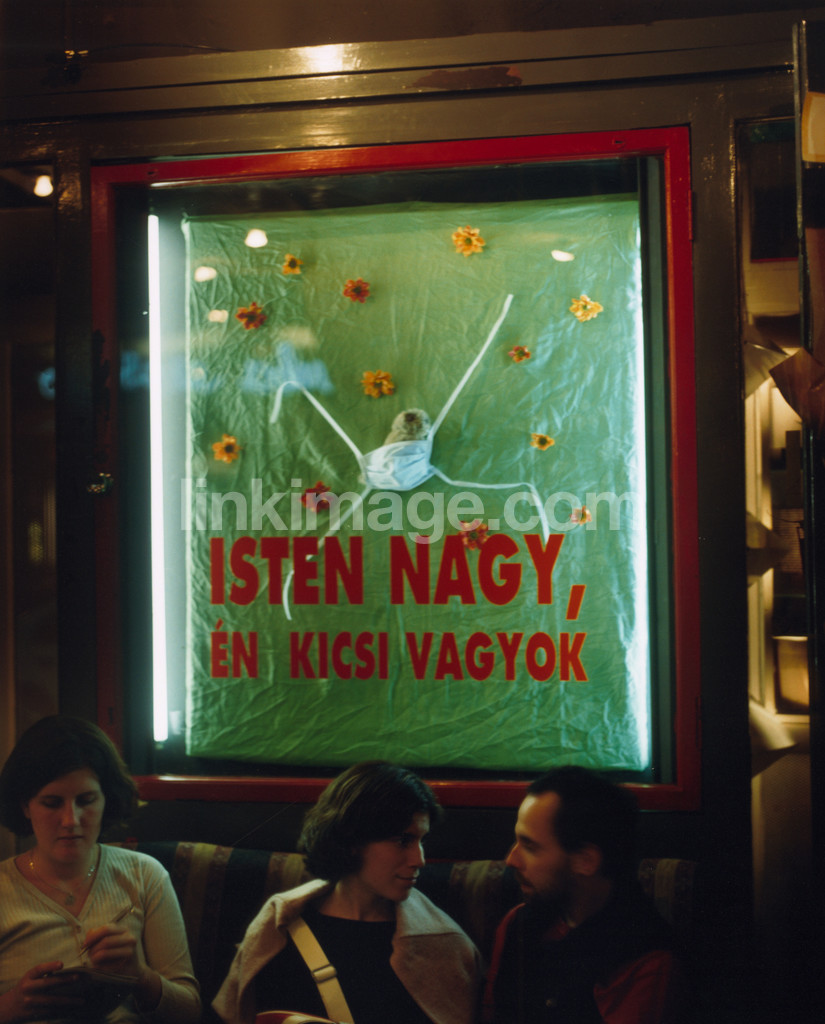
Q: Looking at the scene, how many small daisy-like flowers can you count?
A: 12